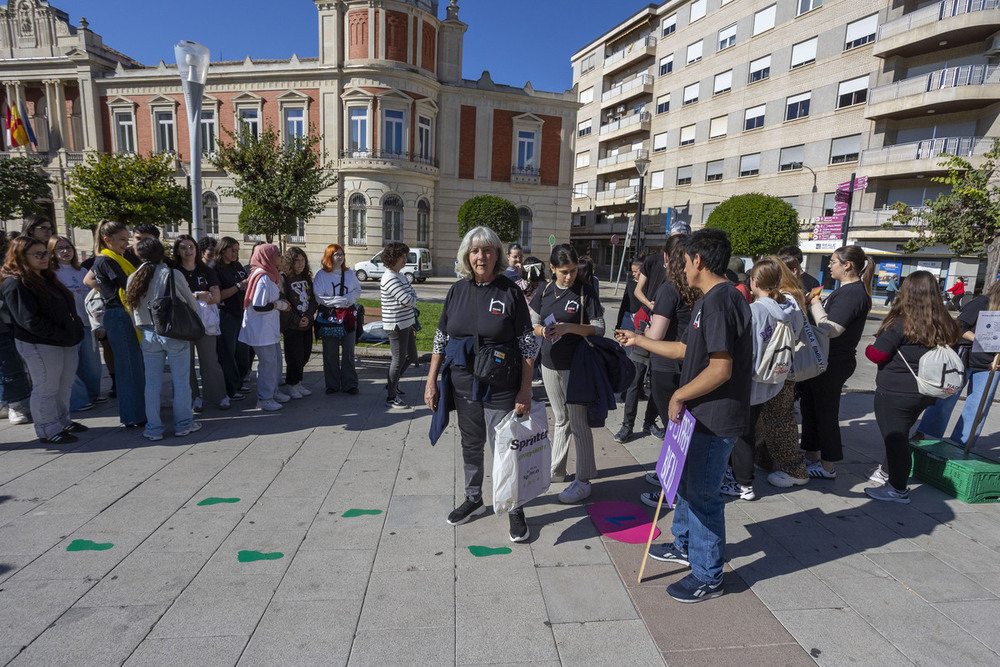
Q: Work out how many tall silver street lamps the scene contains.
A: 1